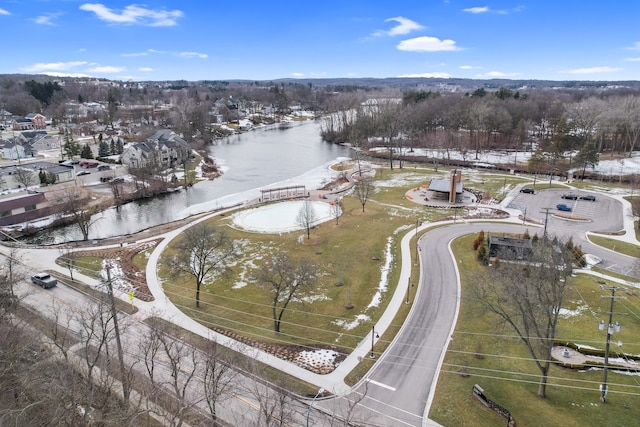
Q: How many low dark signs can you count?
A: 1